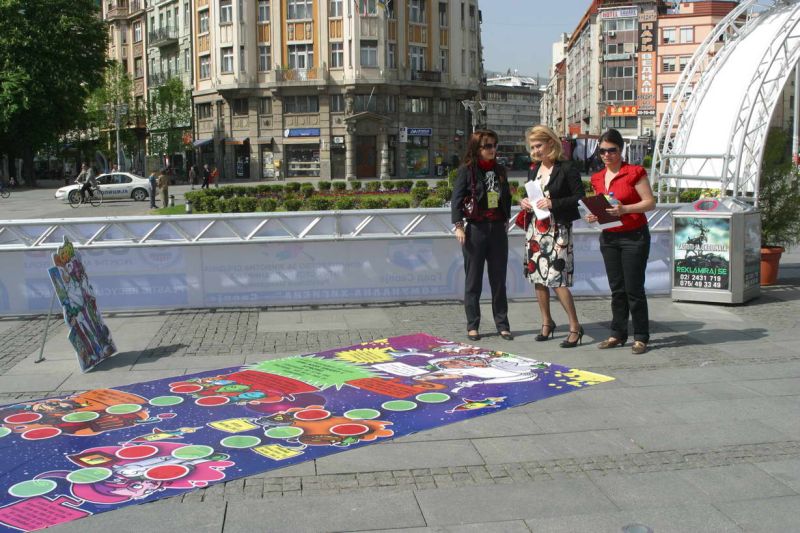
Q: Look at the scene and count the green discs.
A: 12